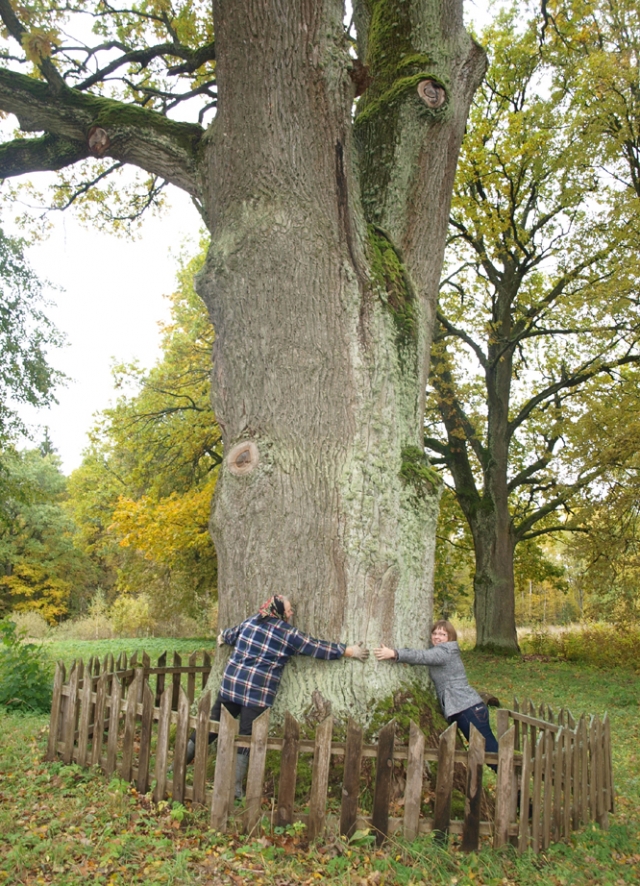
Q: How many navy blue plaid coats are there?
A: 1